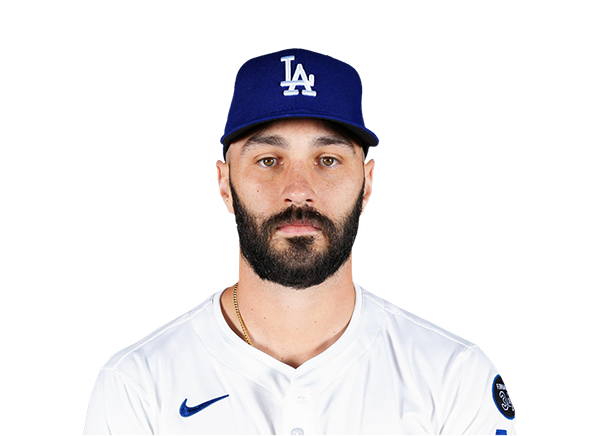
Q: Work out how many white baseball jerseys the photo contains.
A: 1